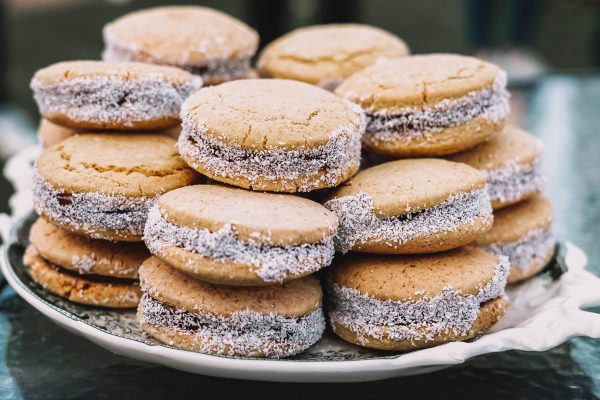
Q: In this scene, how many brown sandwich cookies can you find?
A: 13